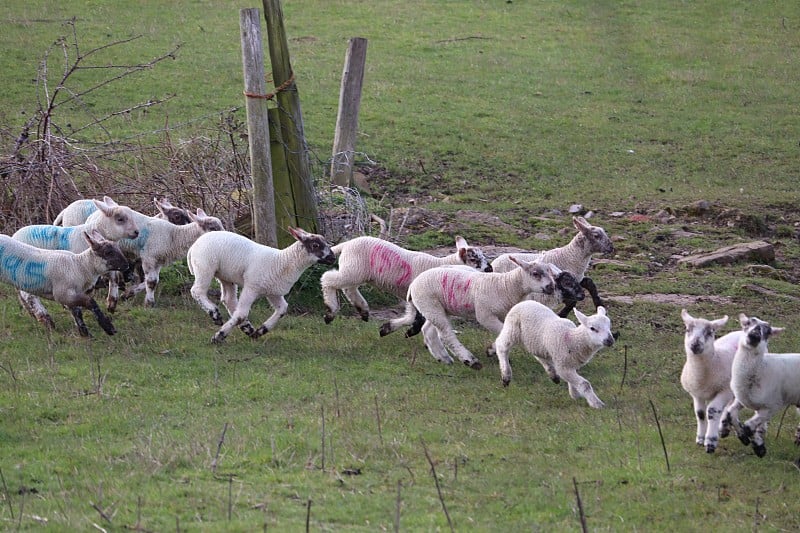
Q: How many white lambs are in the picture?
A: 12